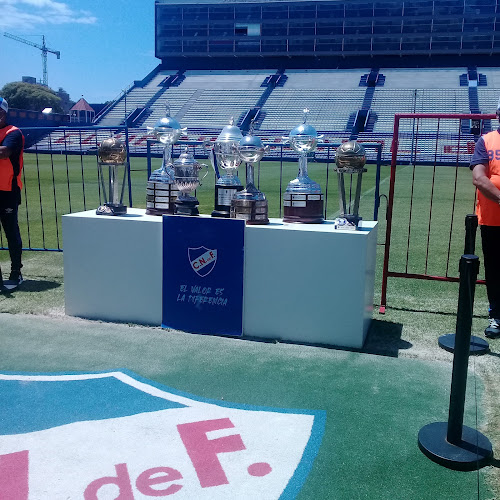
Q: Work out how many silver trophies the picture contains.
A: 5